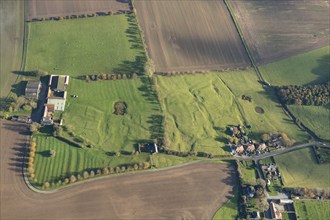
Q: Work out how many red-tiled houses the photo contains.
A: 3